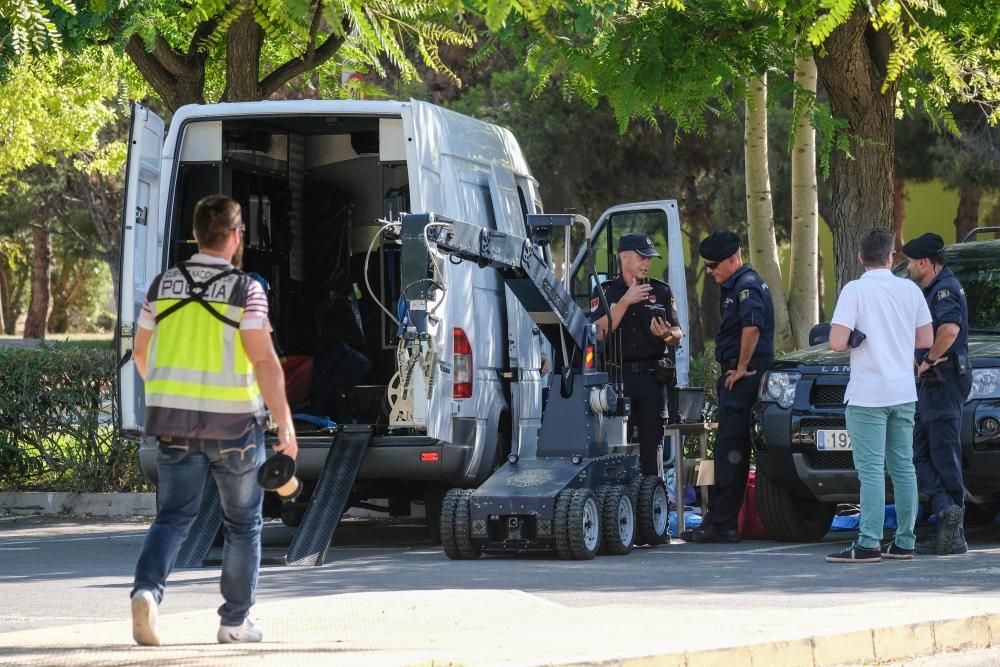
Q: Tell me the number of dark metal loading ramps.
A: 2